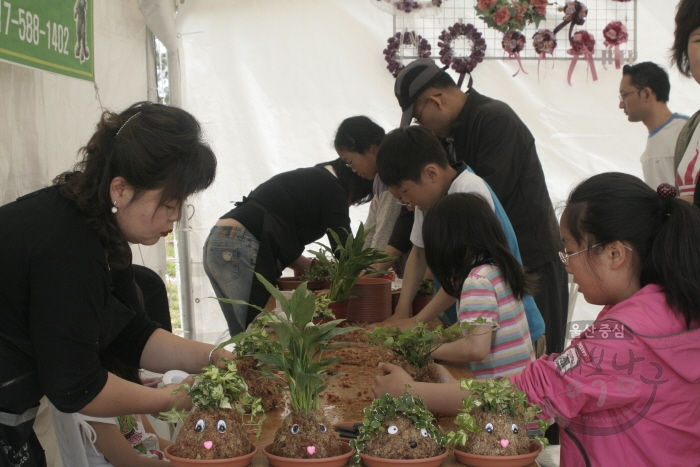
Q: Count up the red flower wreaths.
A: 1